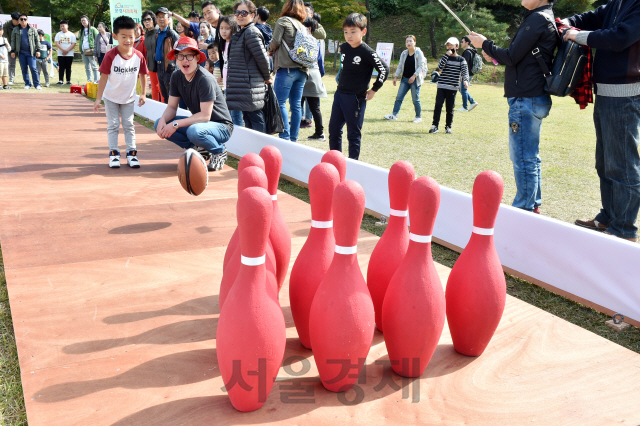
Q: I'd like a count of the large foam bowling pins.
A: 10